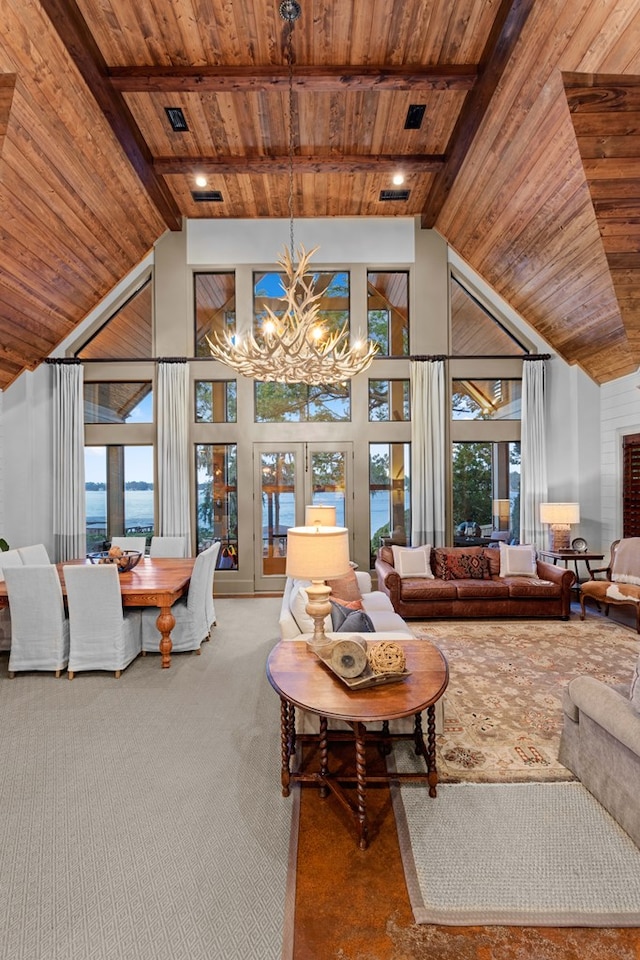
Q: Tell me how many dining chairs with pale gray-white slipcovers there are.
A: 8